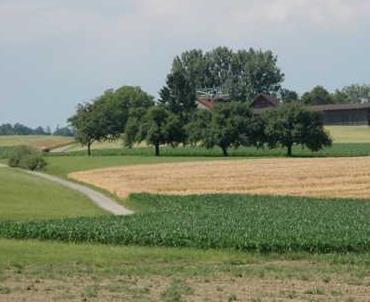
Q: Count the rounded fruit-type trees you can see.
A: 4